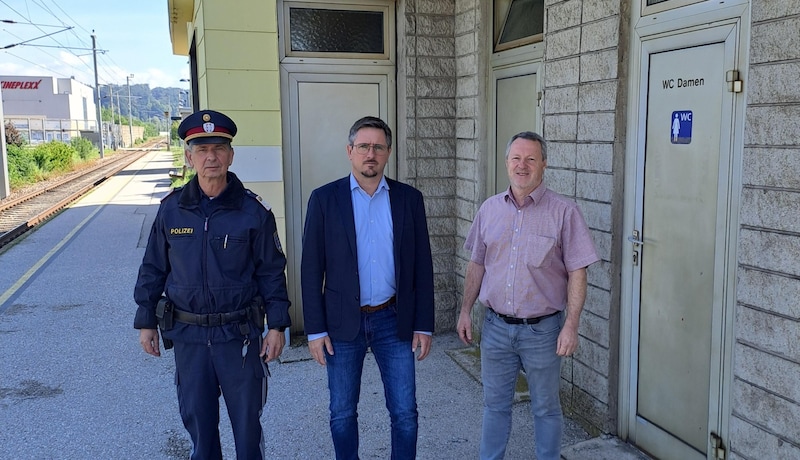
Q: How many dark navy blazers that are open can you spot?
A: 1